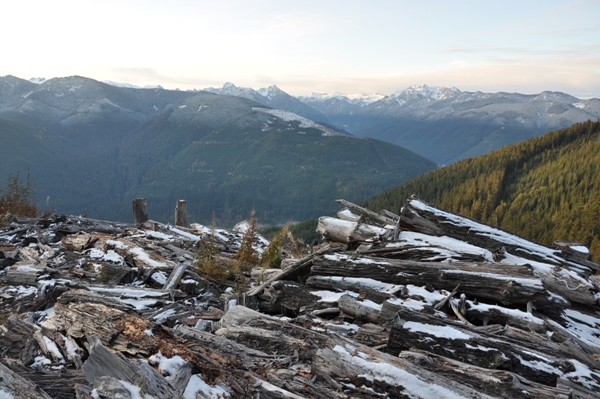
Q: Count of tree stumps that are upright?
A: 2